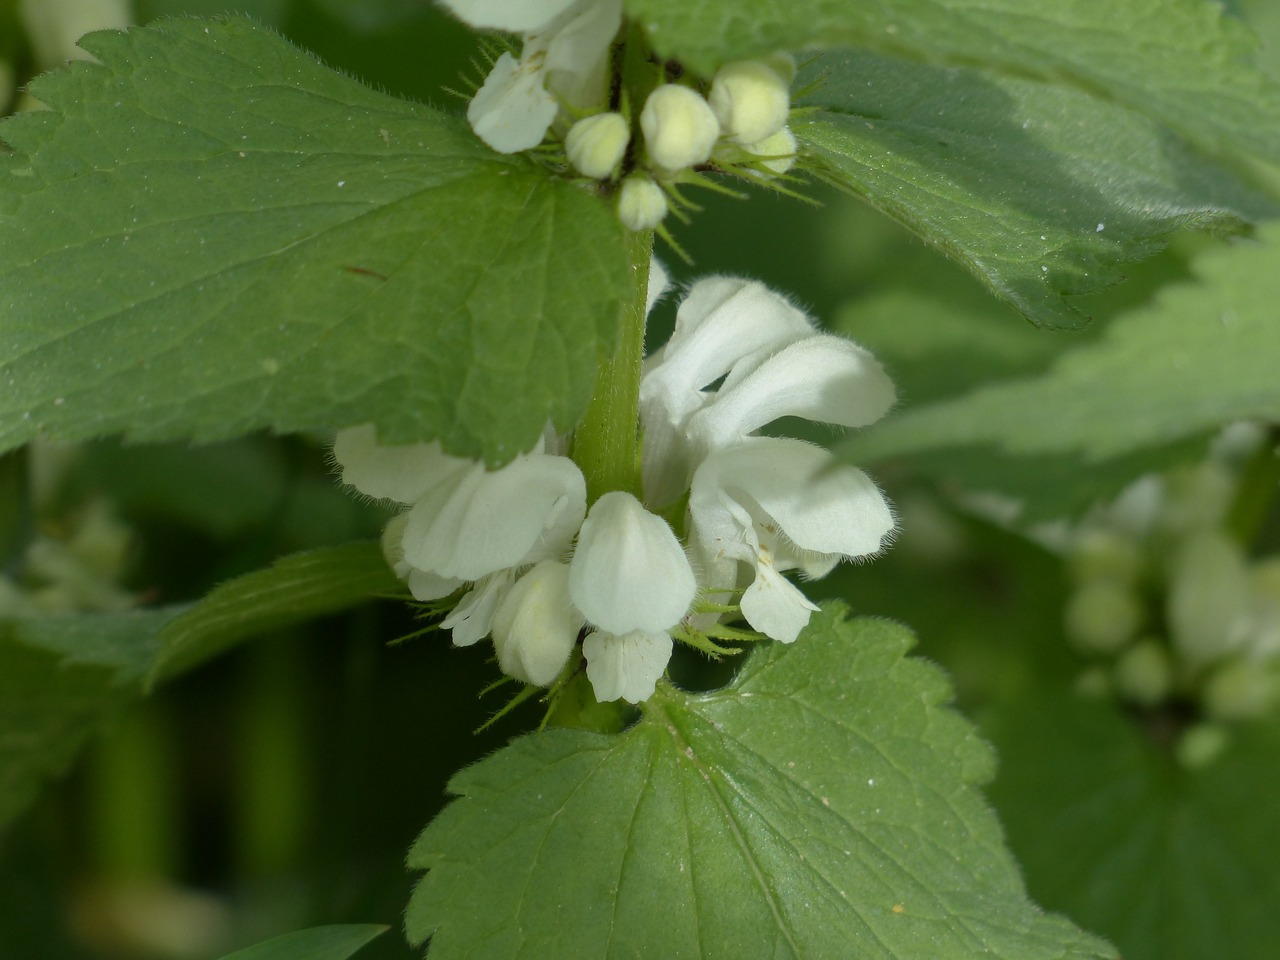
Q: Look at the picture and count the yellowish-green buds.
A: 5